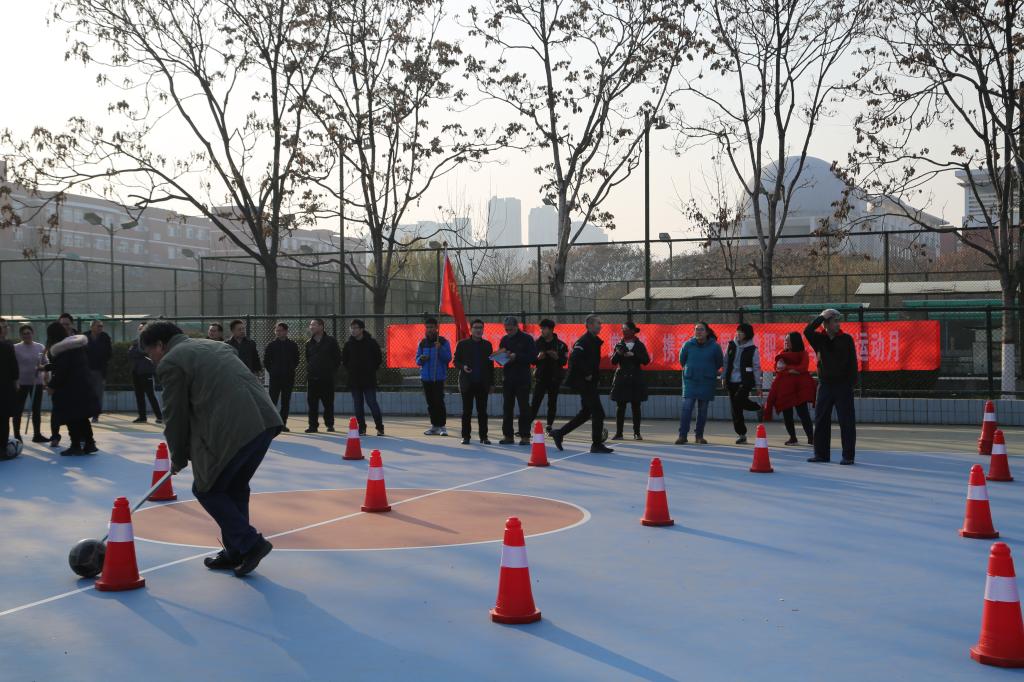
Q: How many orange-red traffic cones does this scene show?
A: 12